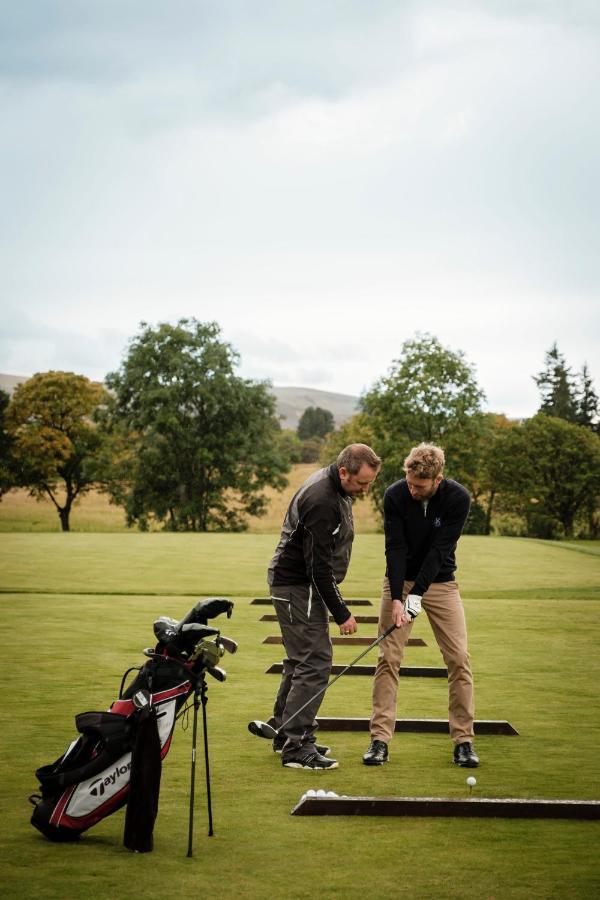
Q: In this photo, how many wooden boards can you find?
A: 6